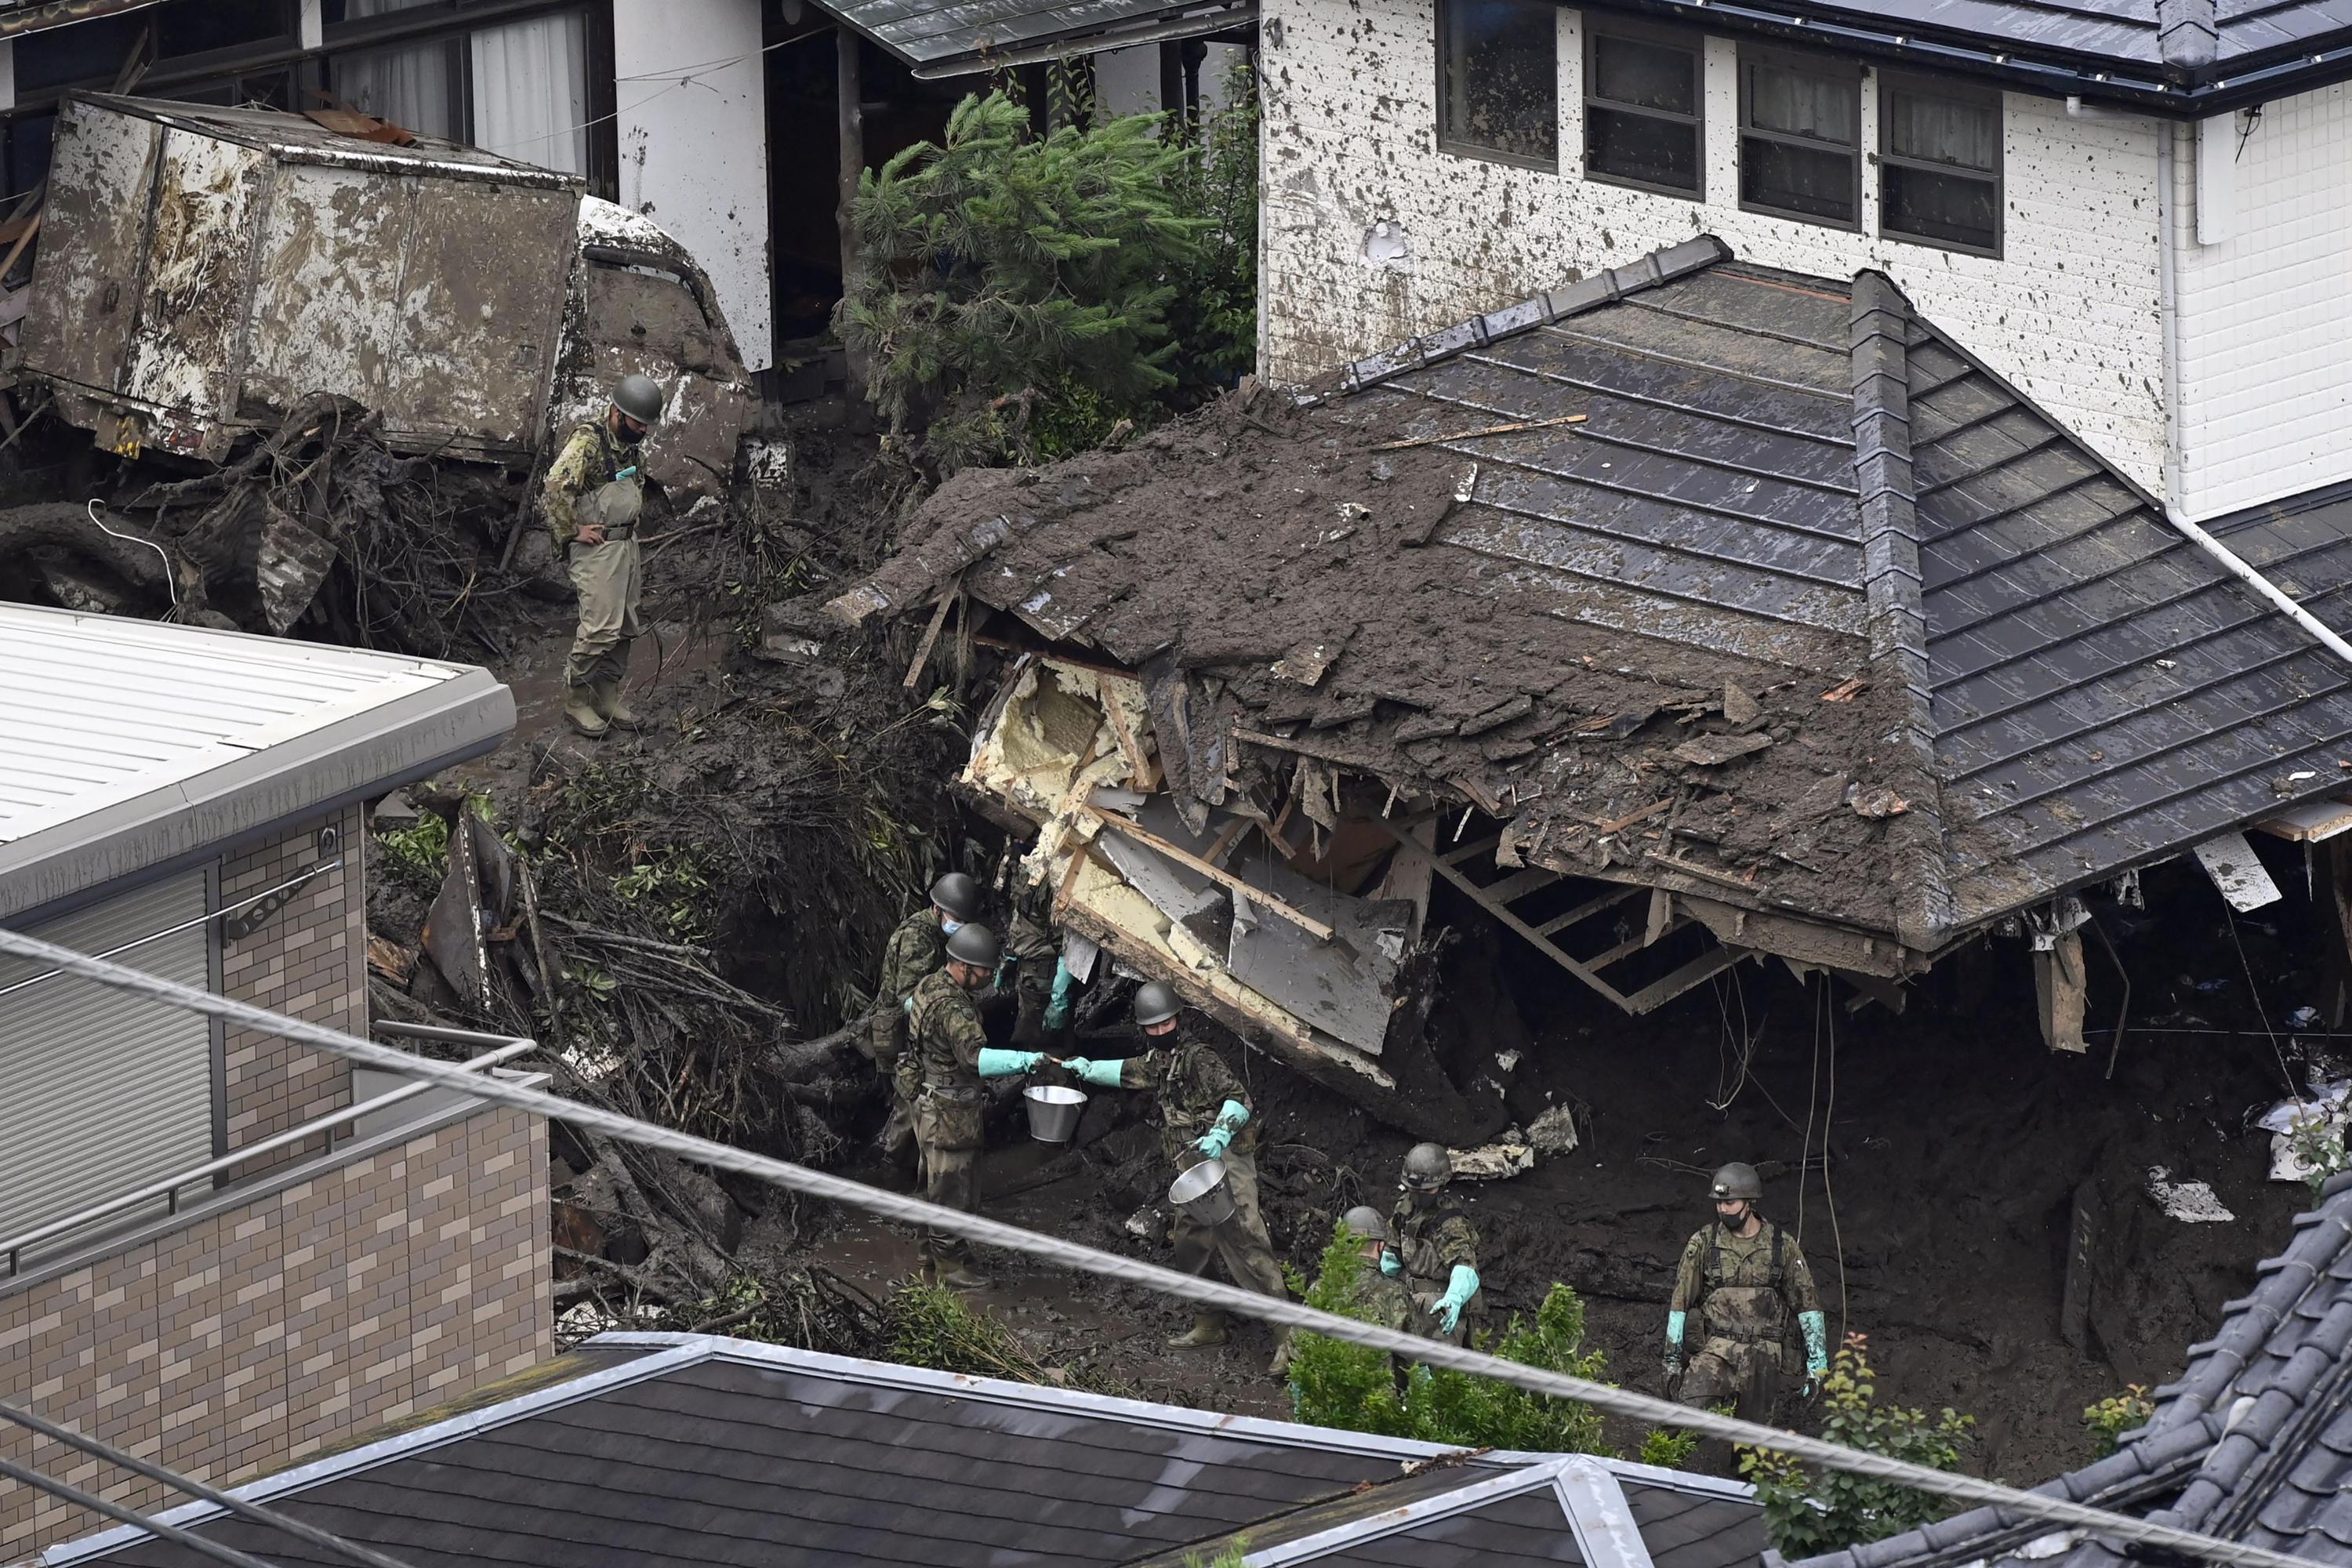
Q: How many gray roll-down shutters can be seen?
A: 1